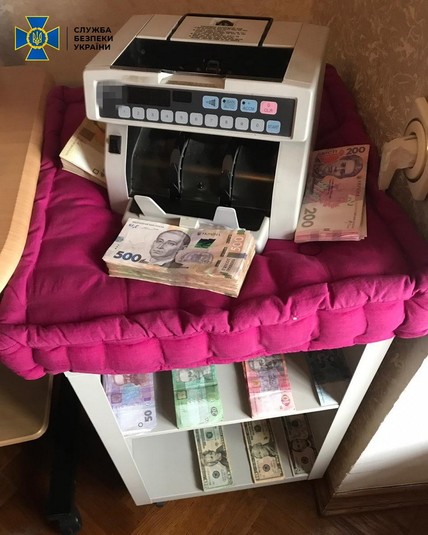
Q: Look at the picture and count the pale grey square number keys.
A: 10